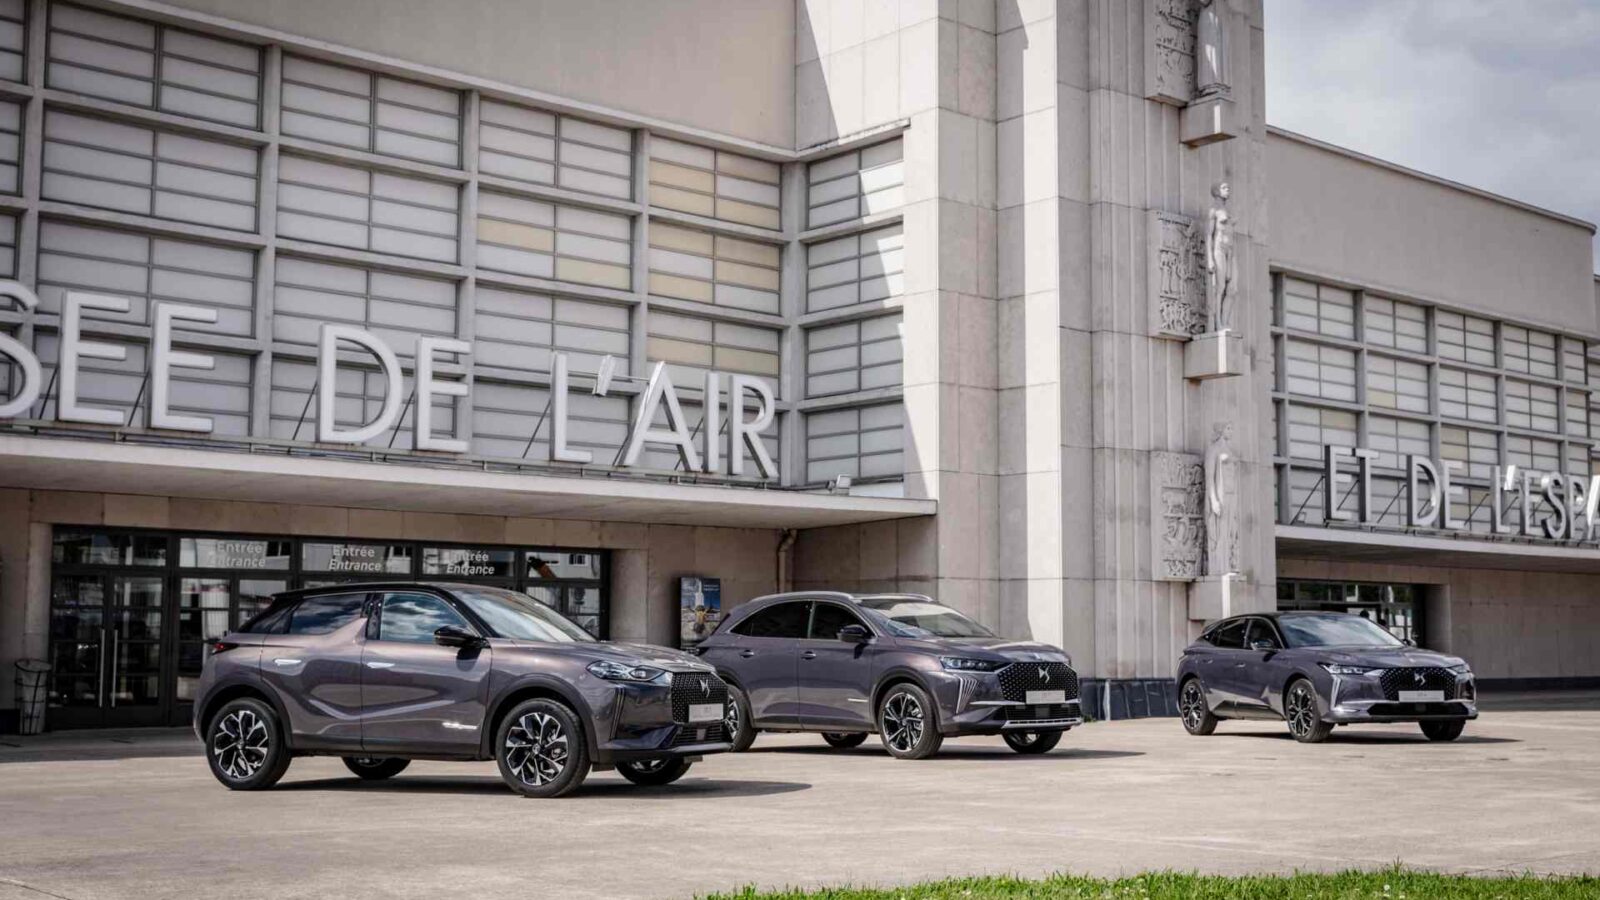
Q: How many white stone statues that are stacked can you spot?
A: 3